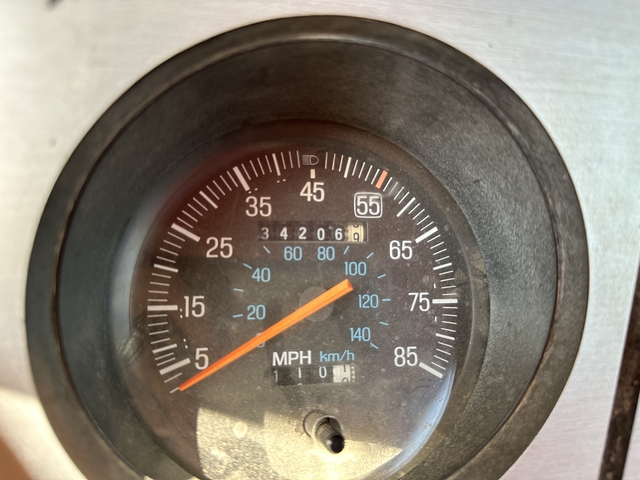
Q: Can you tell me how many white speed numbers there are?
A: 9